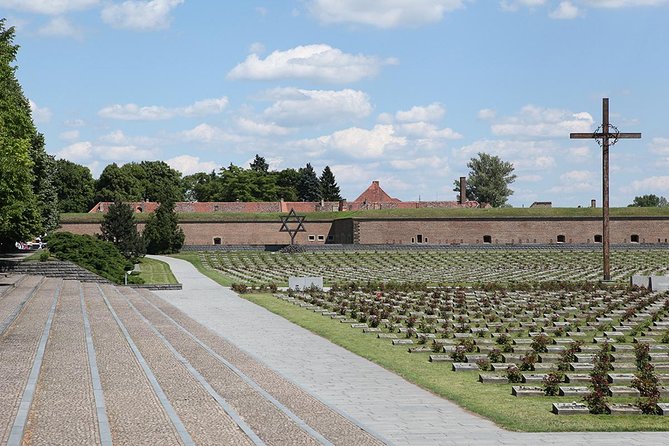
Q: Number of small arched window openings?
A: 5